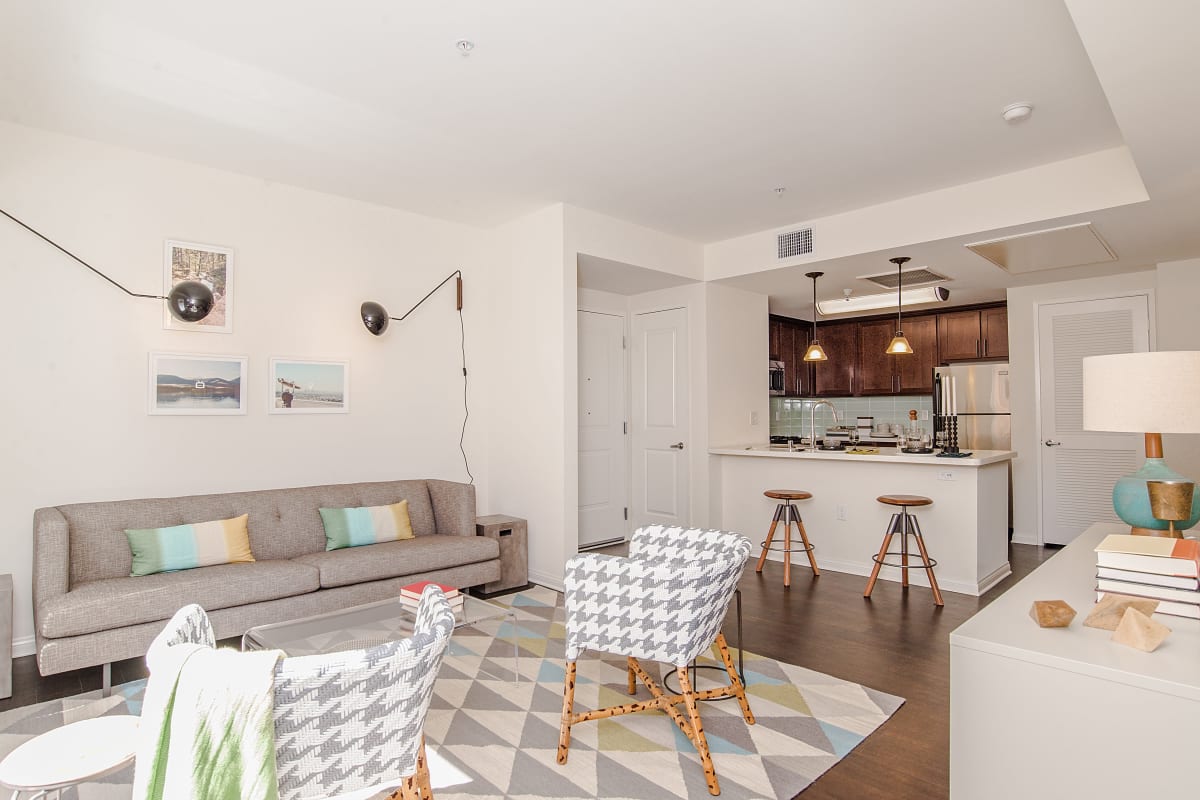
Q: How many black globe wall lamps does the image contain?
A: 2